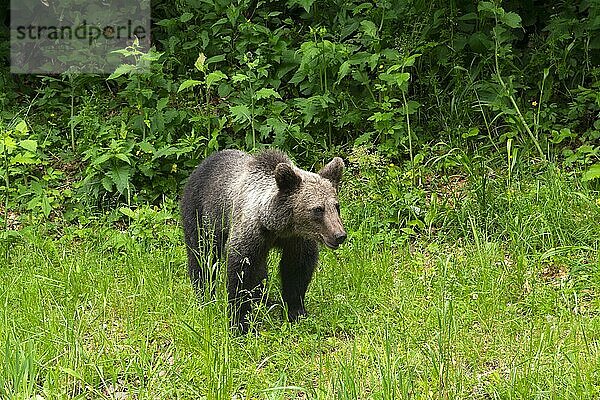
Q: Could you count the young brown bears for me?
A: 1